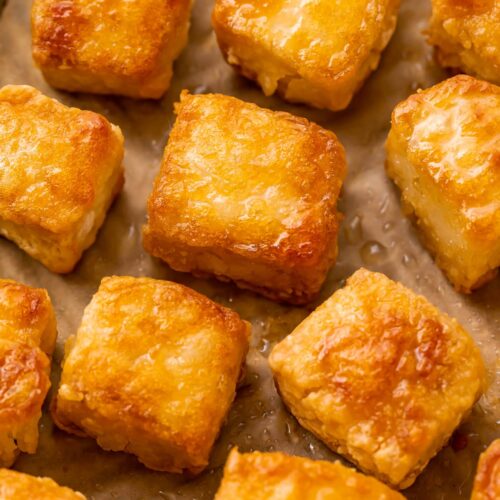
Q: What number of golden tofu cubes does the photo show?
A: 12